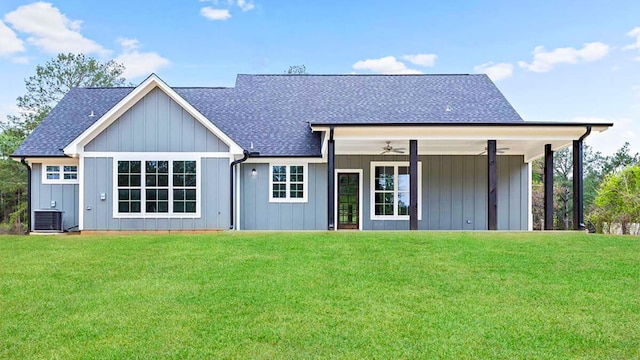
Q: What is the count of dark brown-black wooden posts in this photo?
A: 5